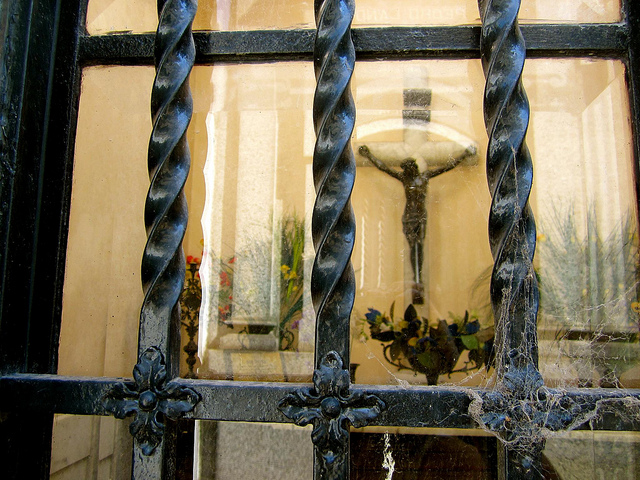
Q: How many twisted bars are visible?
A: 3